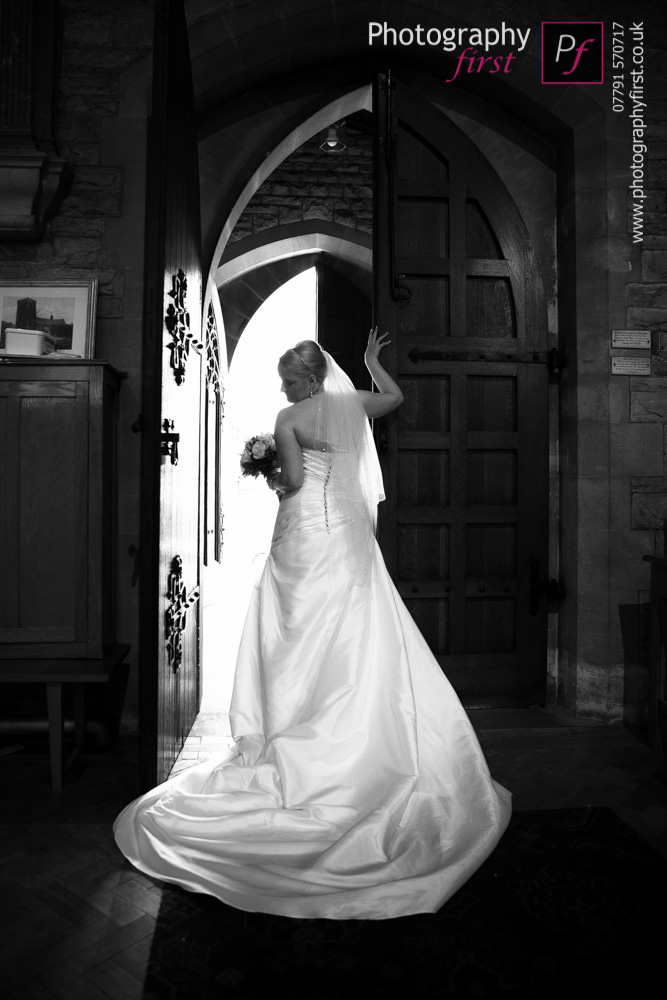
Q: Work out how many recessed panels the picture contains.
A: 13